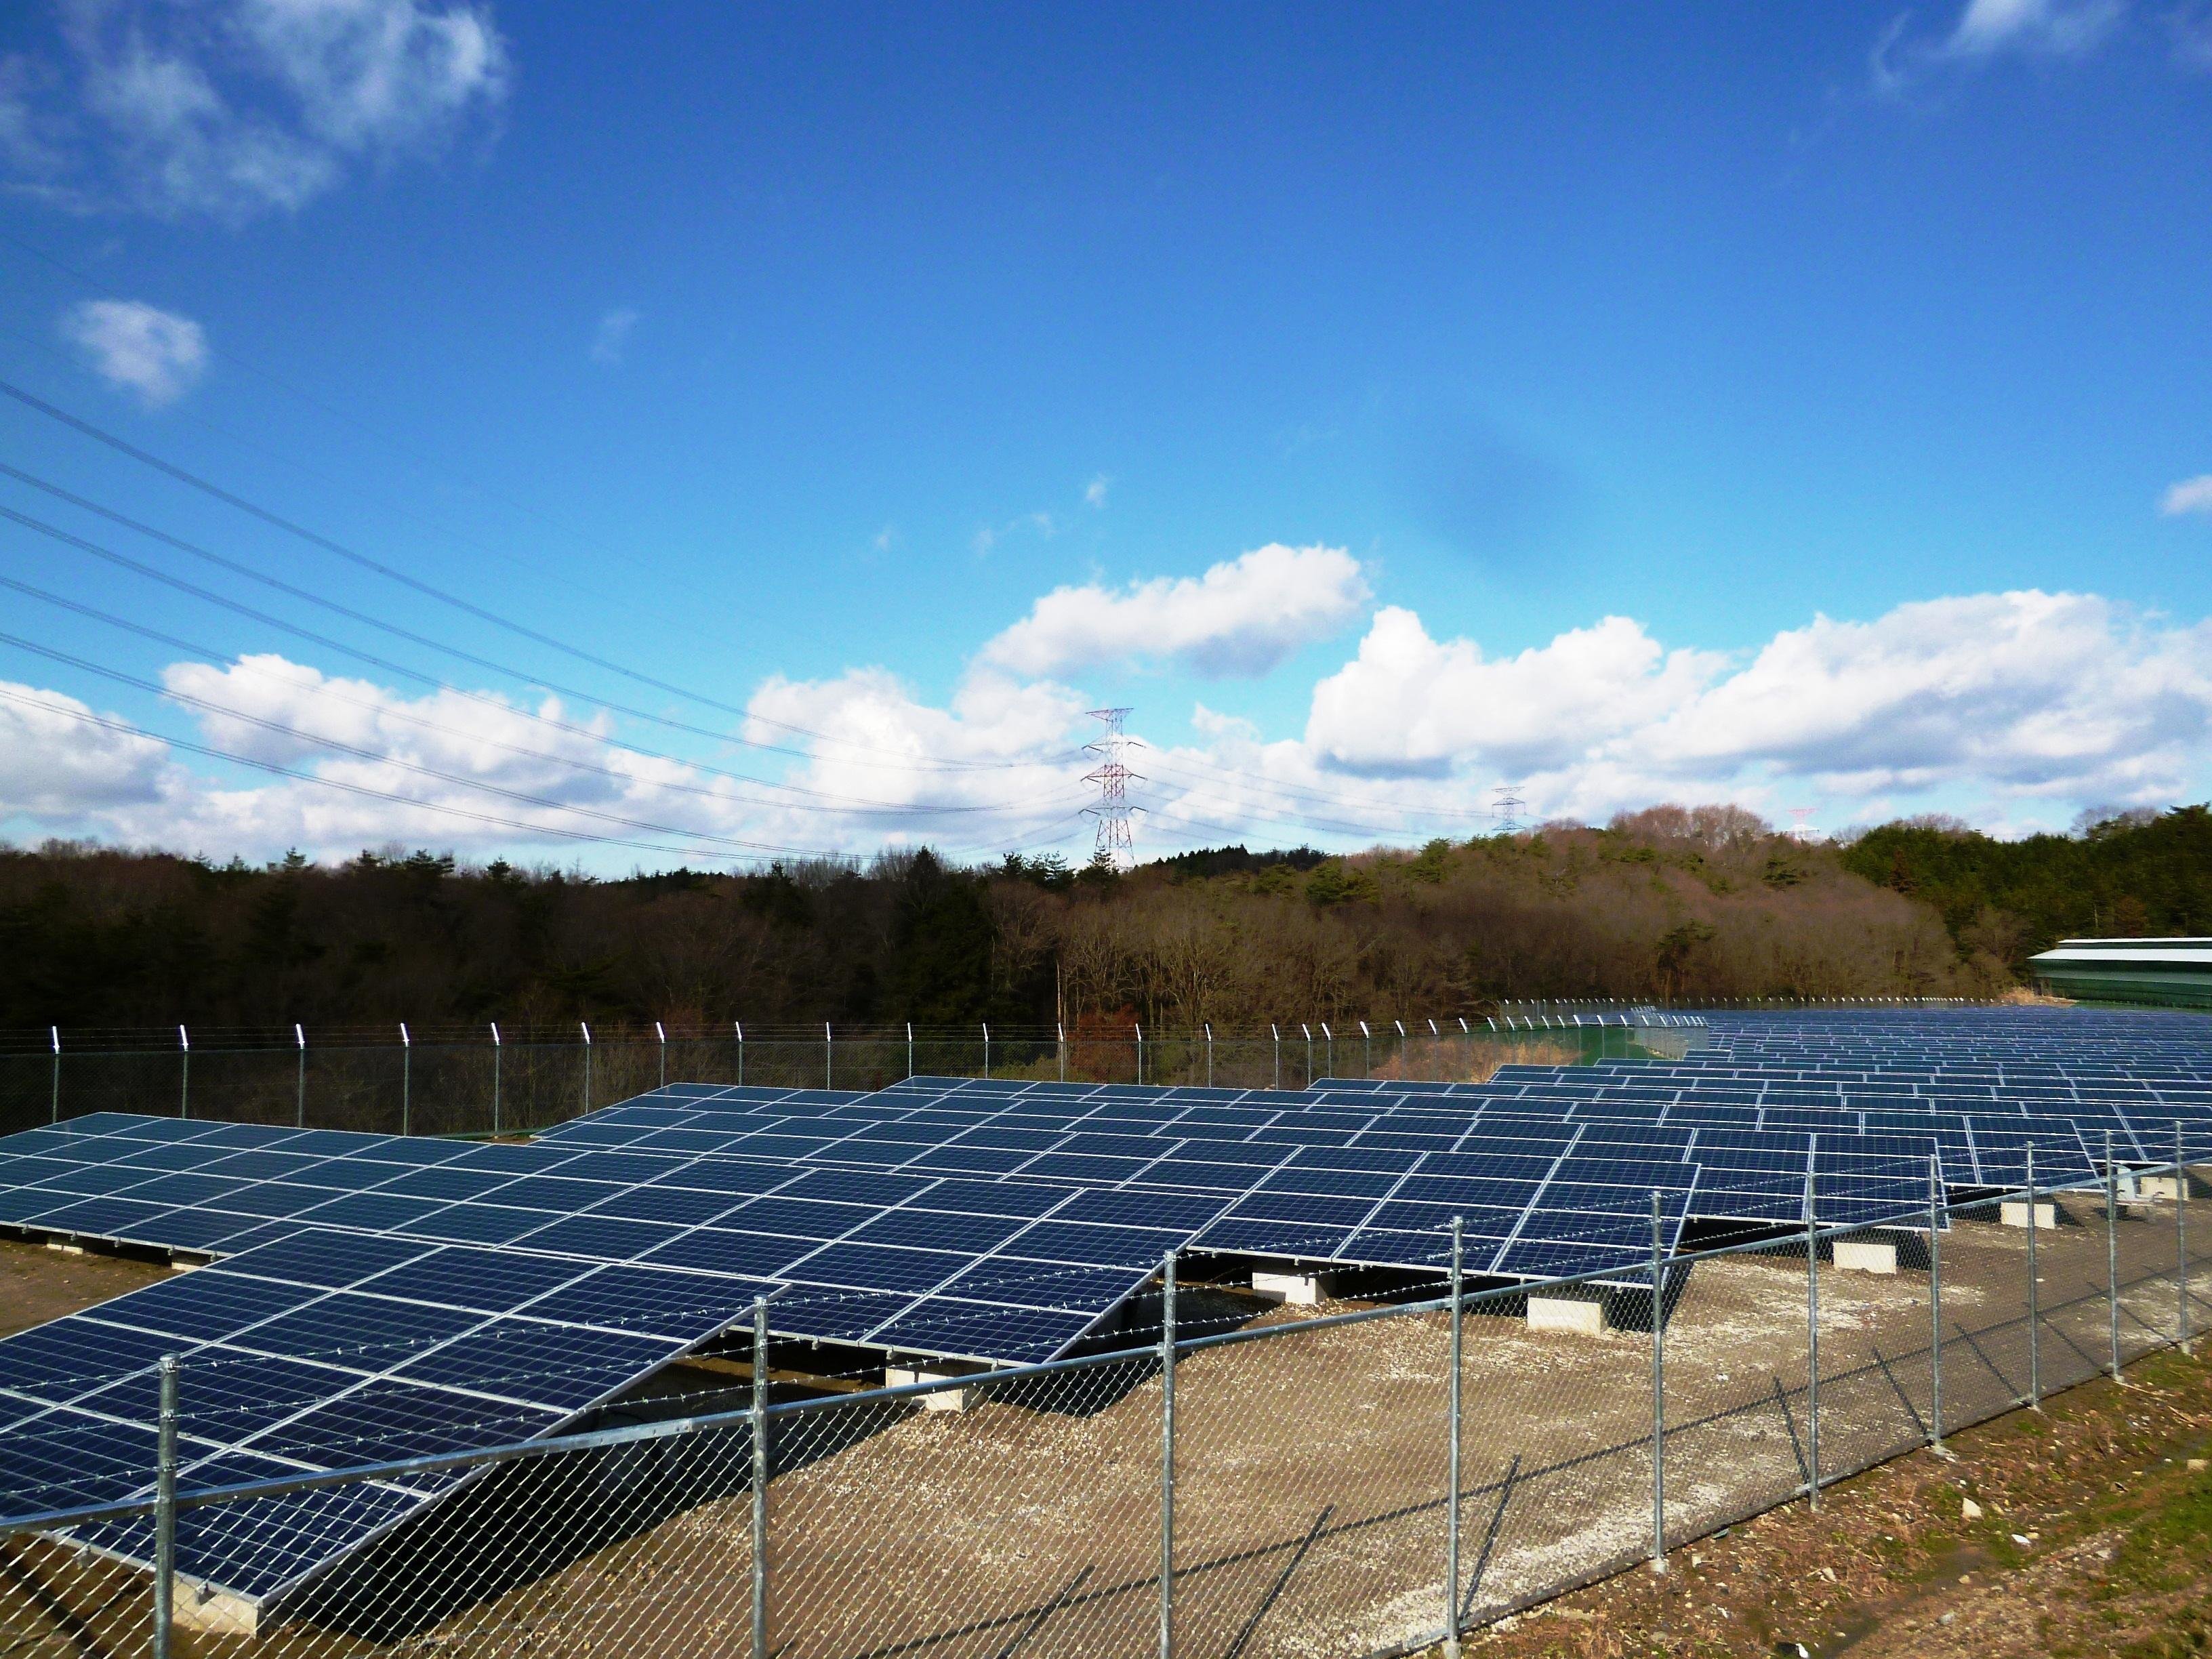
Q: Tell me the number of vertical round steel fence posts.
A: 10